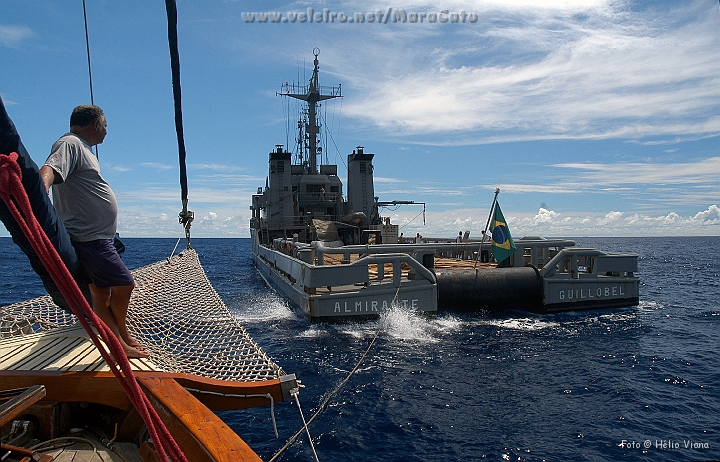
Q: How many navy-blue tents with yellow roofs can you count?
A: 0